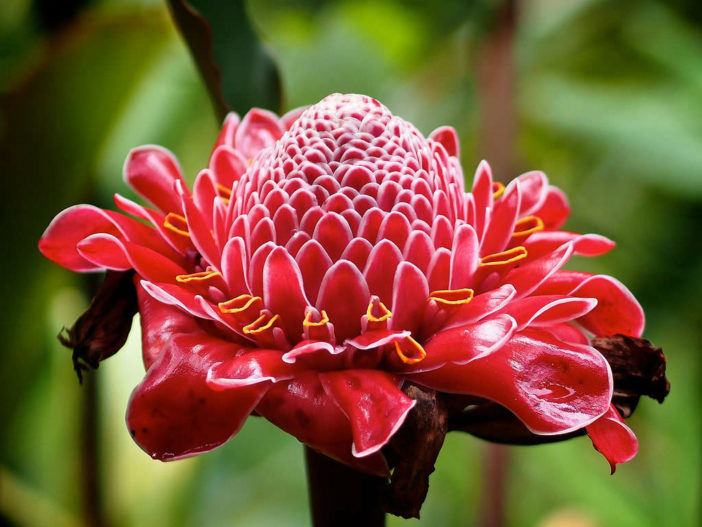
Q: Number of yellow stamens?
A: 12